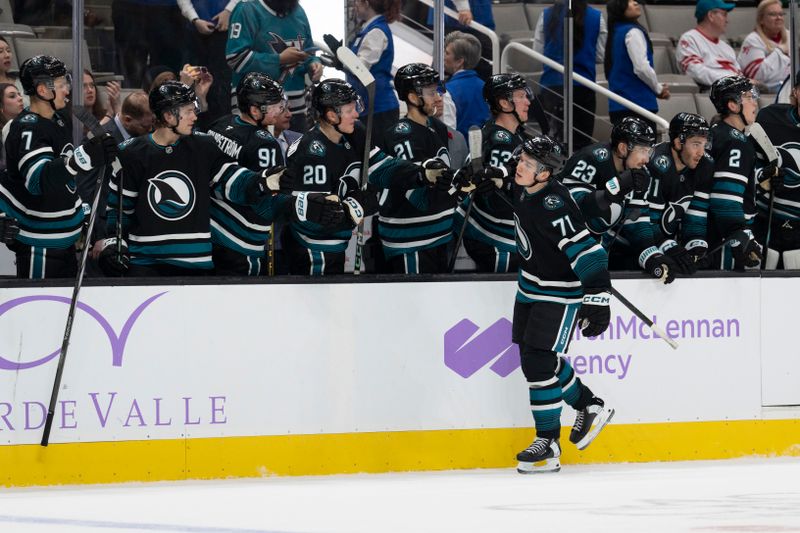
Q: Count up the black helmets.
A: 10